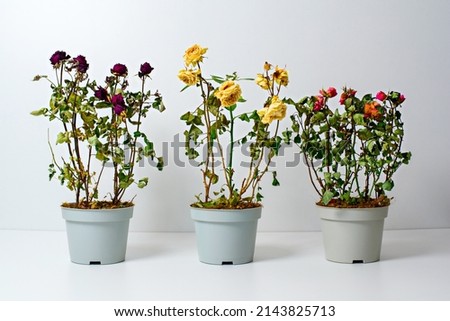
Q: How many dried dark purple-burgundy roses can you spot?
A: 6